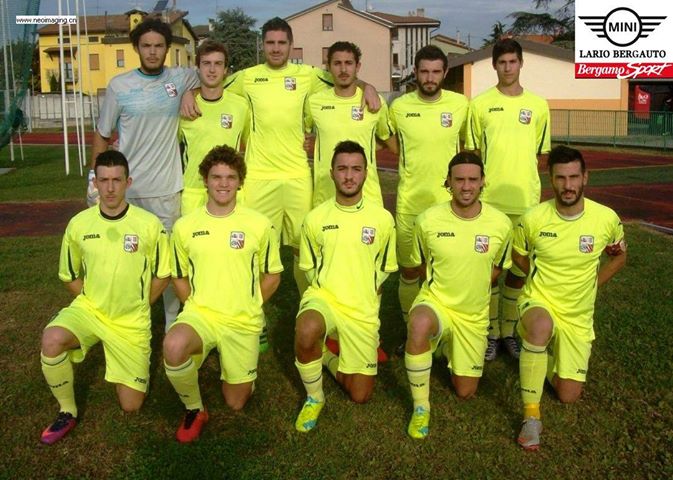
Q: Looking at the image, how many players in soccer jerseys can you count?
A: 11